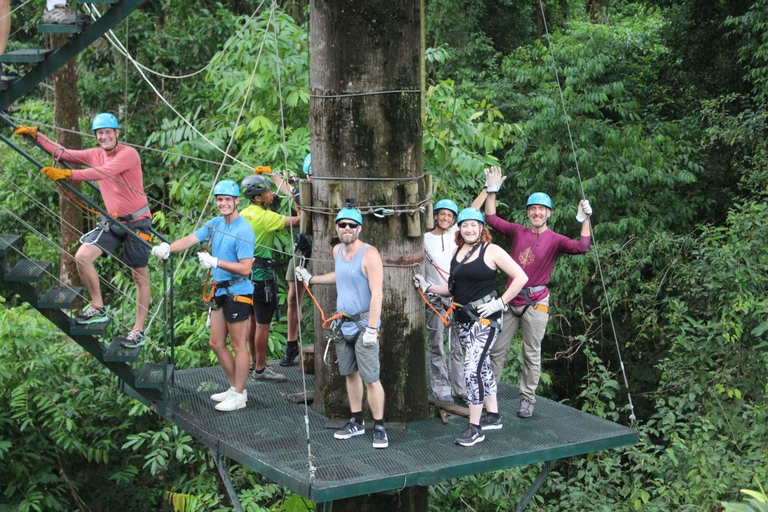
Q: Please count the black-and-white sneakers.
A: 4